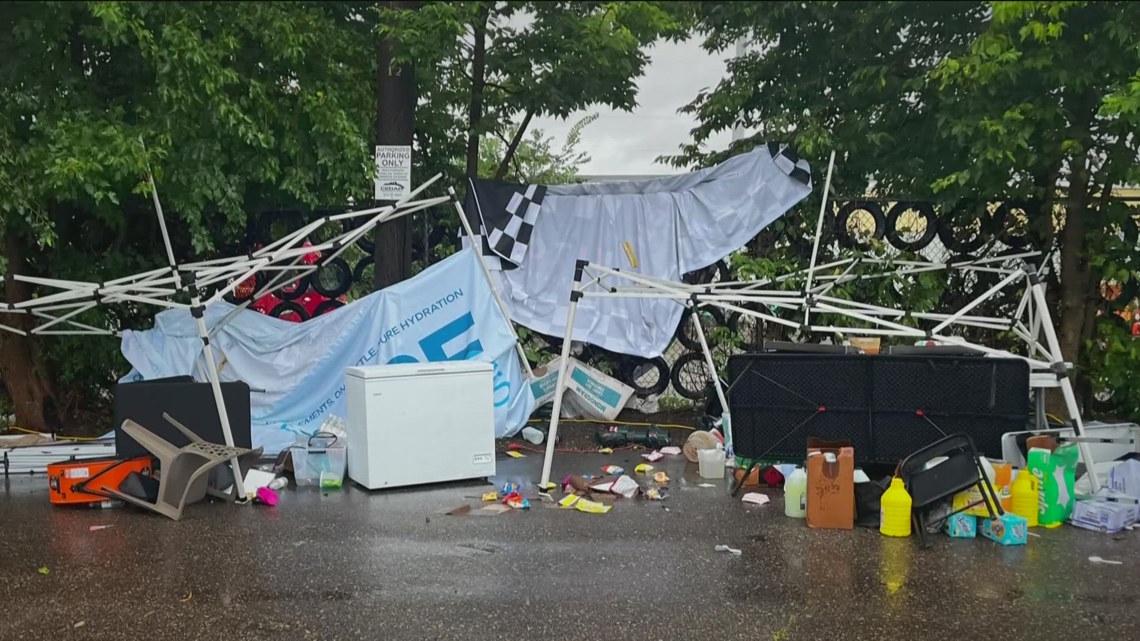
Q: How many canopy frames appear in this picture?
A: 2